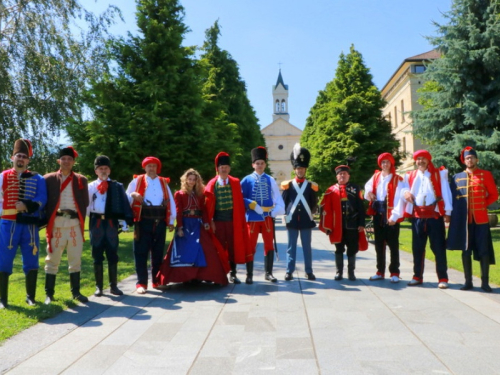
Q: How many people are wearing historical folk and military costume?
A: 12